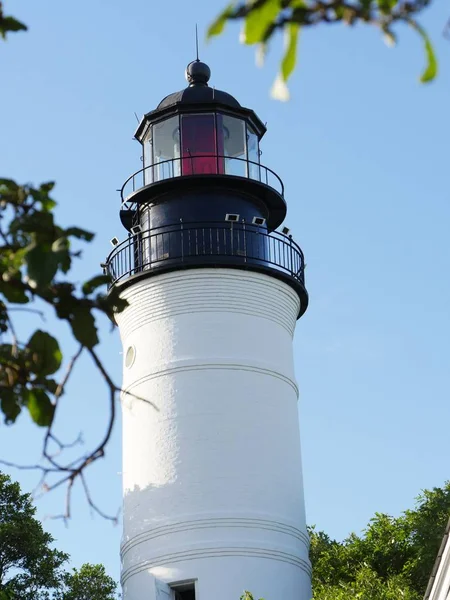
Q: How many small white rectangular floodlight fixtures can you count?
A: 5